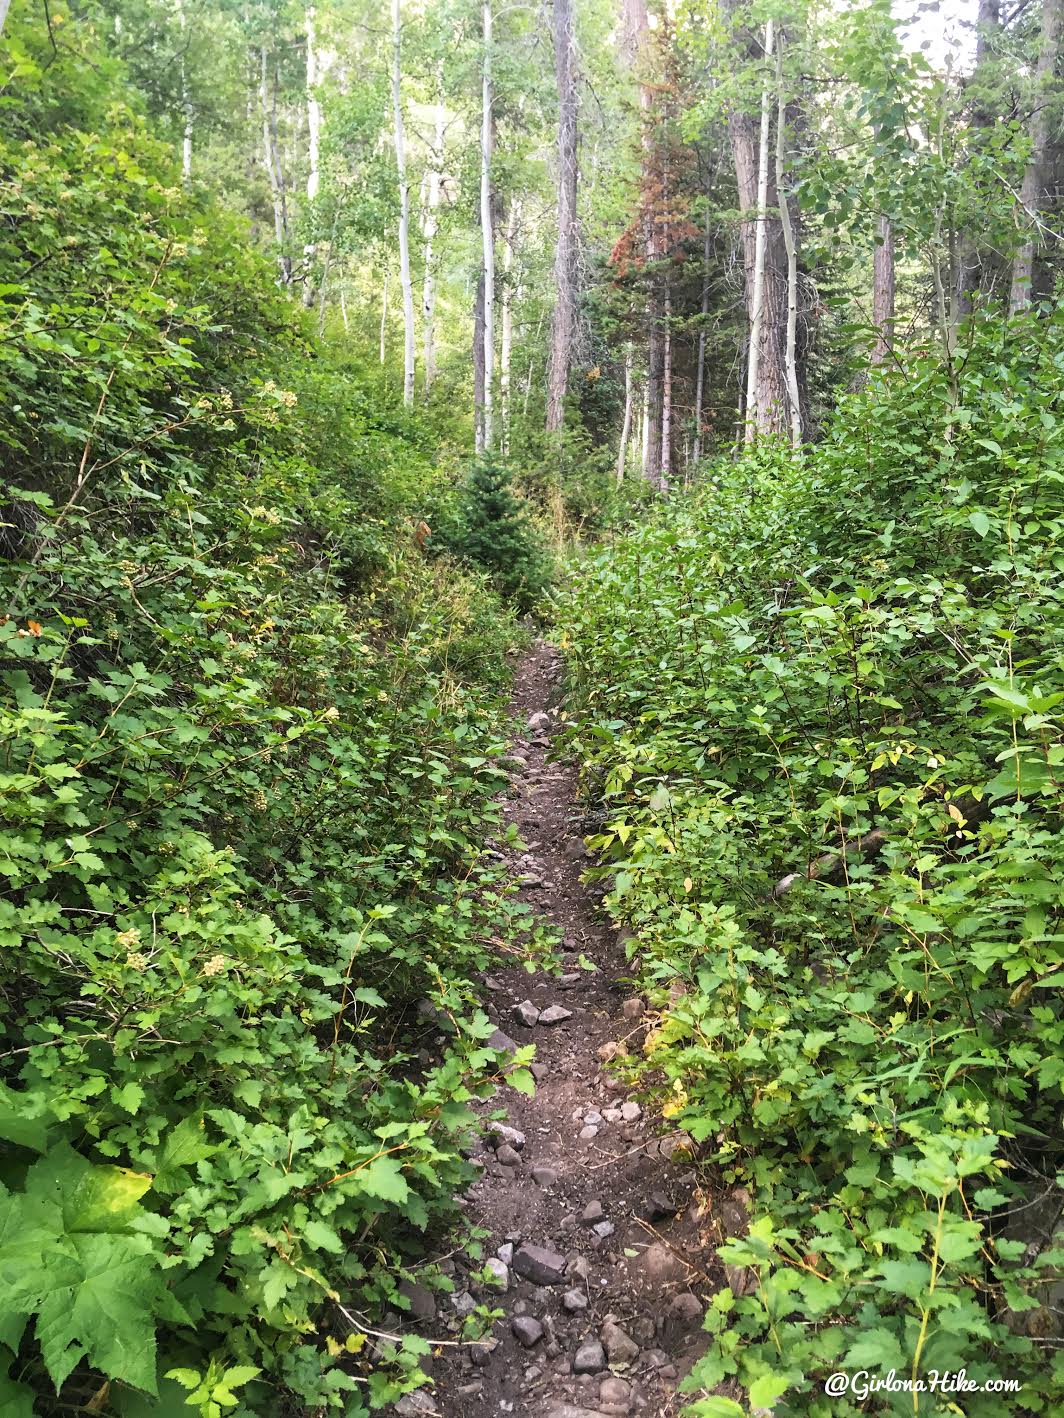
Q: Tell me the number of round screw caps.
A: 0